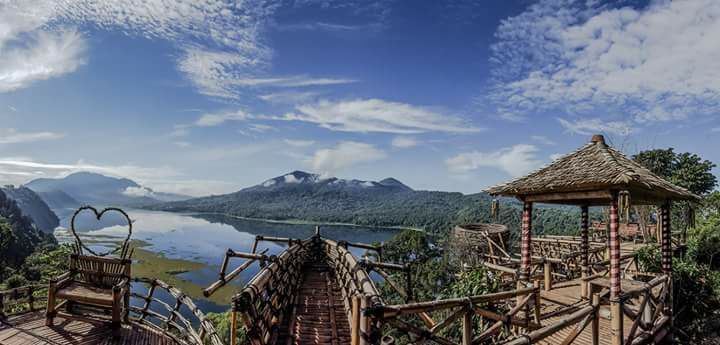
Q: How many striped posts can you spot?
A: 4